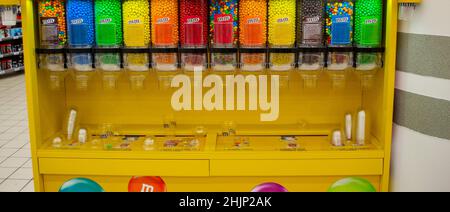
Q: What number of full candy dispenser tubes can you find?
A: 12